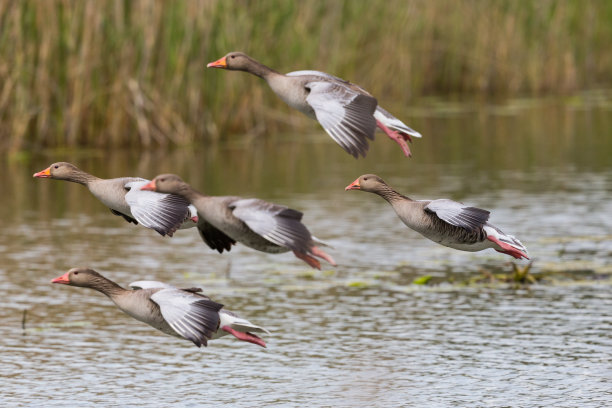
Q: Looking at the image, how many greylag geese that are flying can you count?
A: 5